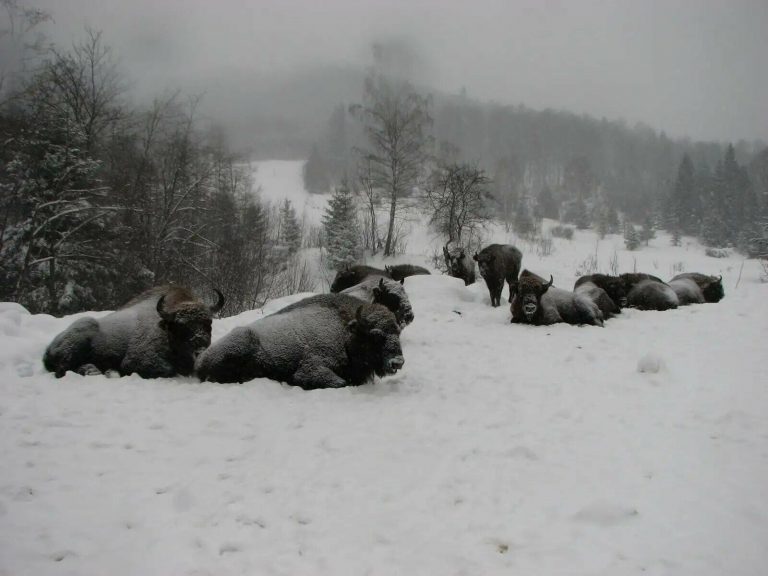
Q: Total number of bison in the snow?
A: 11